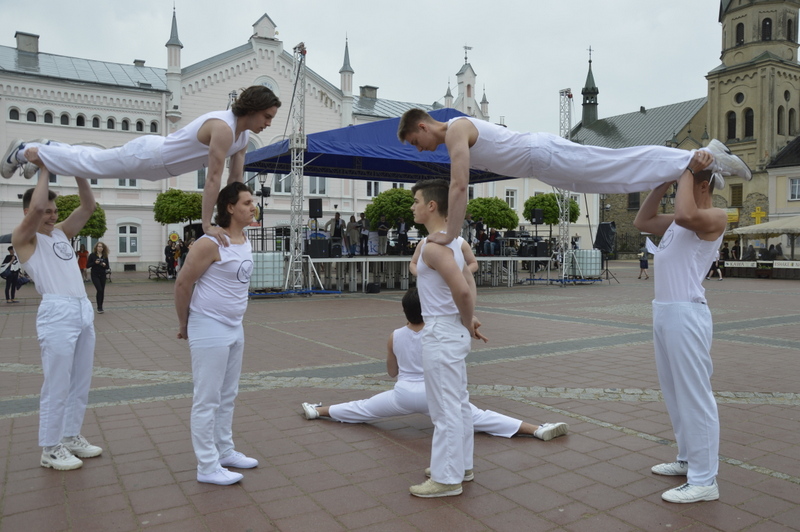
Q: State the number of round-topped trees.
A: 5